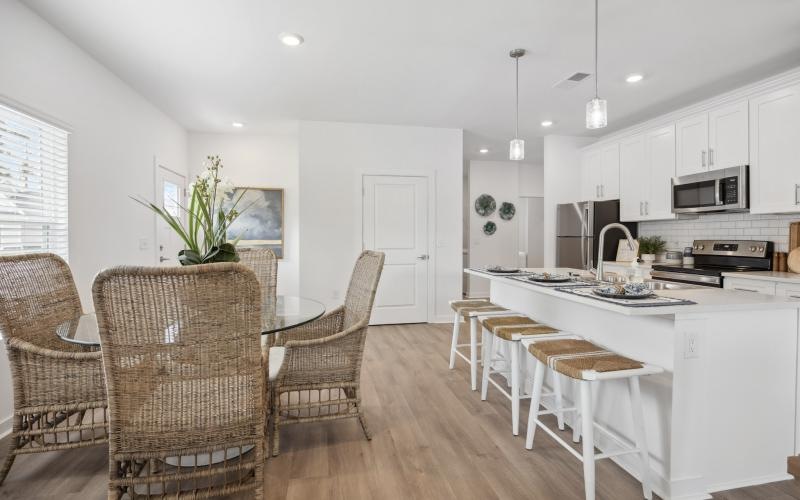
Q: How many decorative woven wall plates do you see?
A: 3